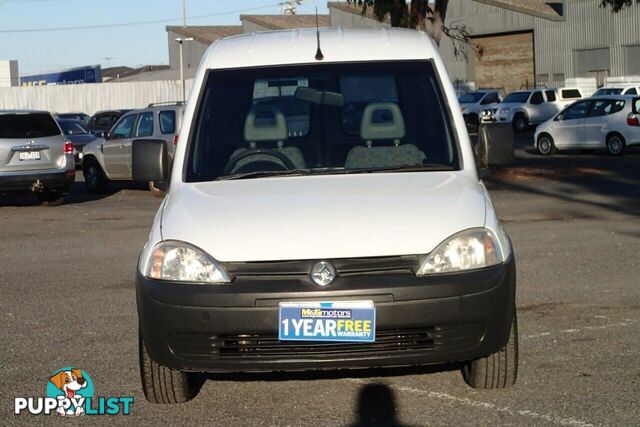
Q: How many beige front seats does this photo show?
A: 2